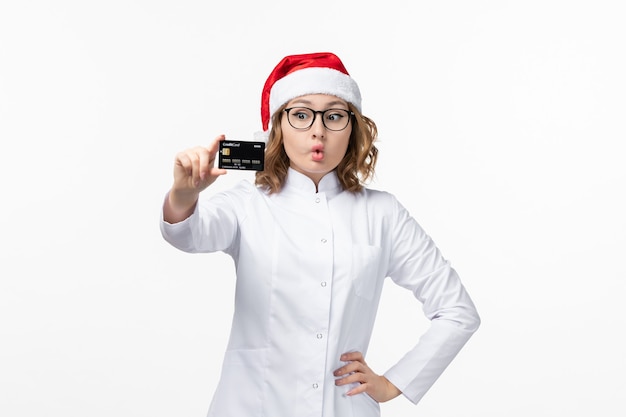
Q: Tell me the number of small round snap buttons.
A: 5